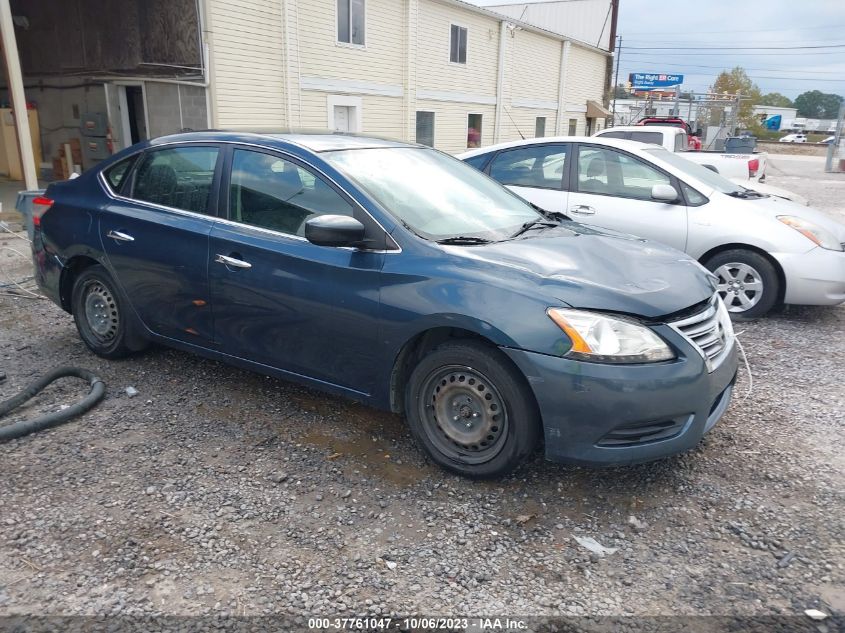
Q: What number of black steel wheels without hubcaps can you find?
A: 2